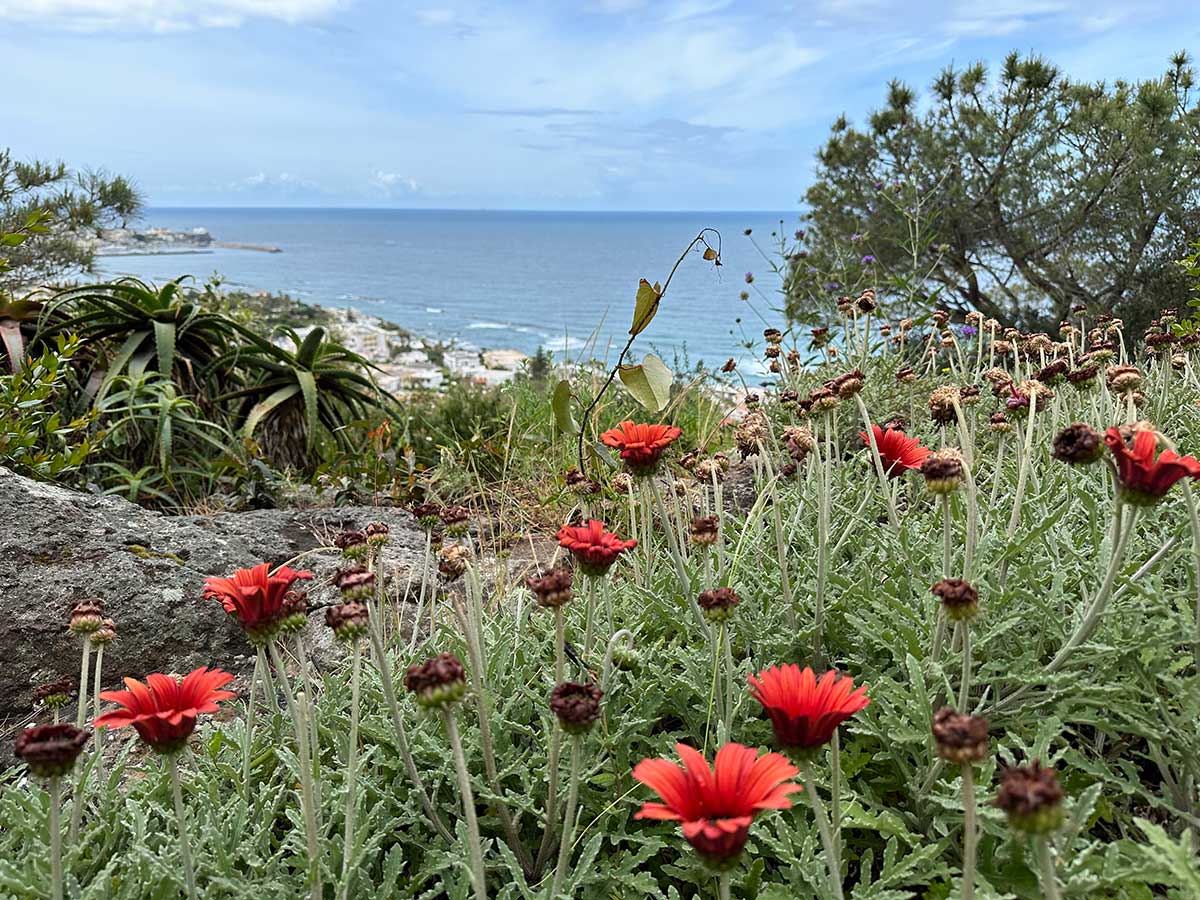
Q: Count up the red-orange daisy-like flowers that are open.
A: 8